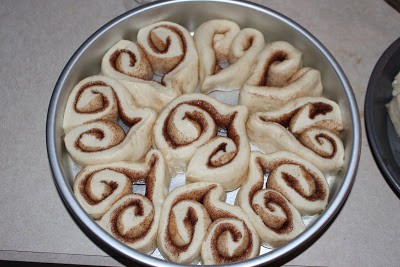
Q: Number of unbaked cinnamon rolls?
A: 9